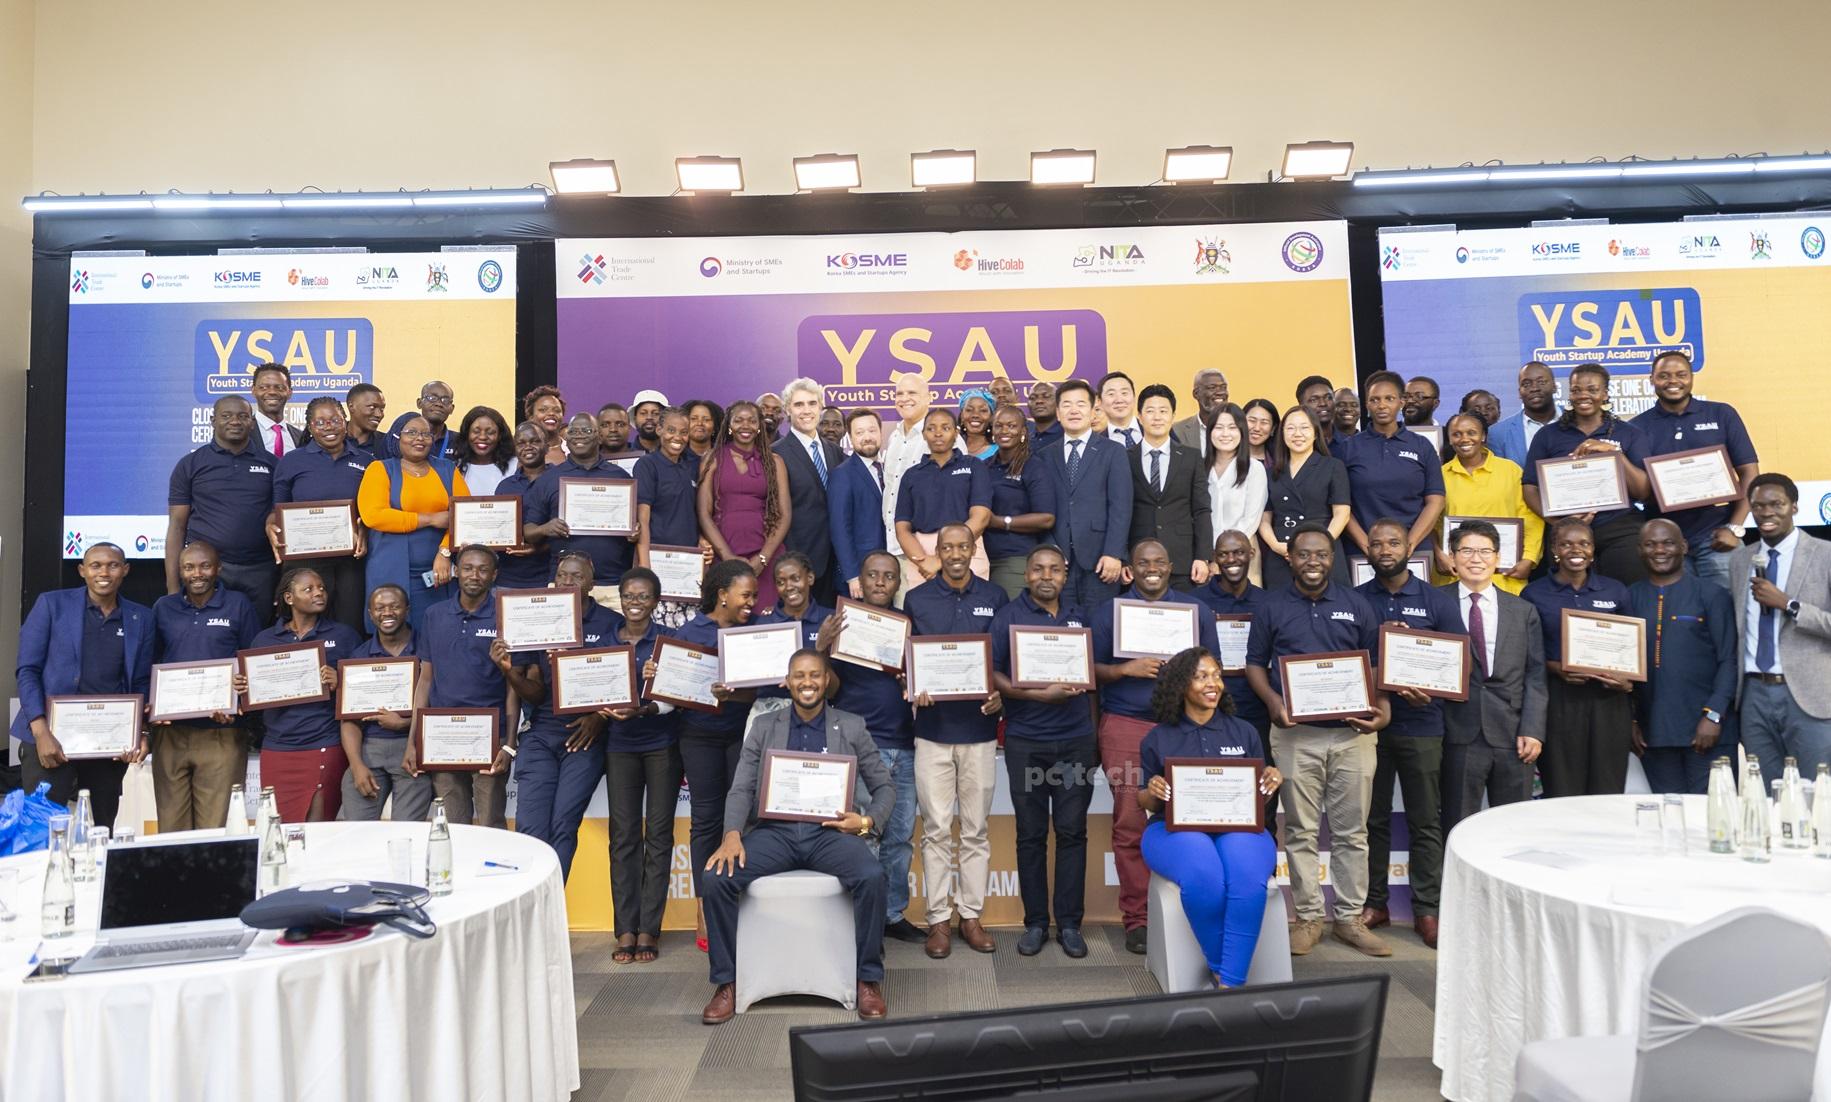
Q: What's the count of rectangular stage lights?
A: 7